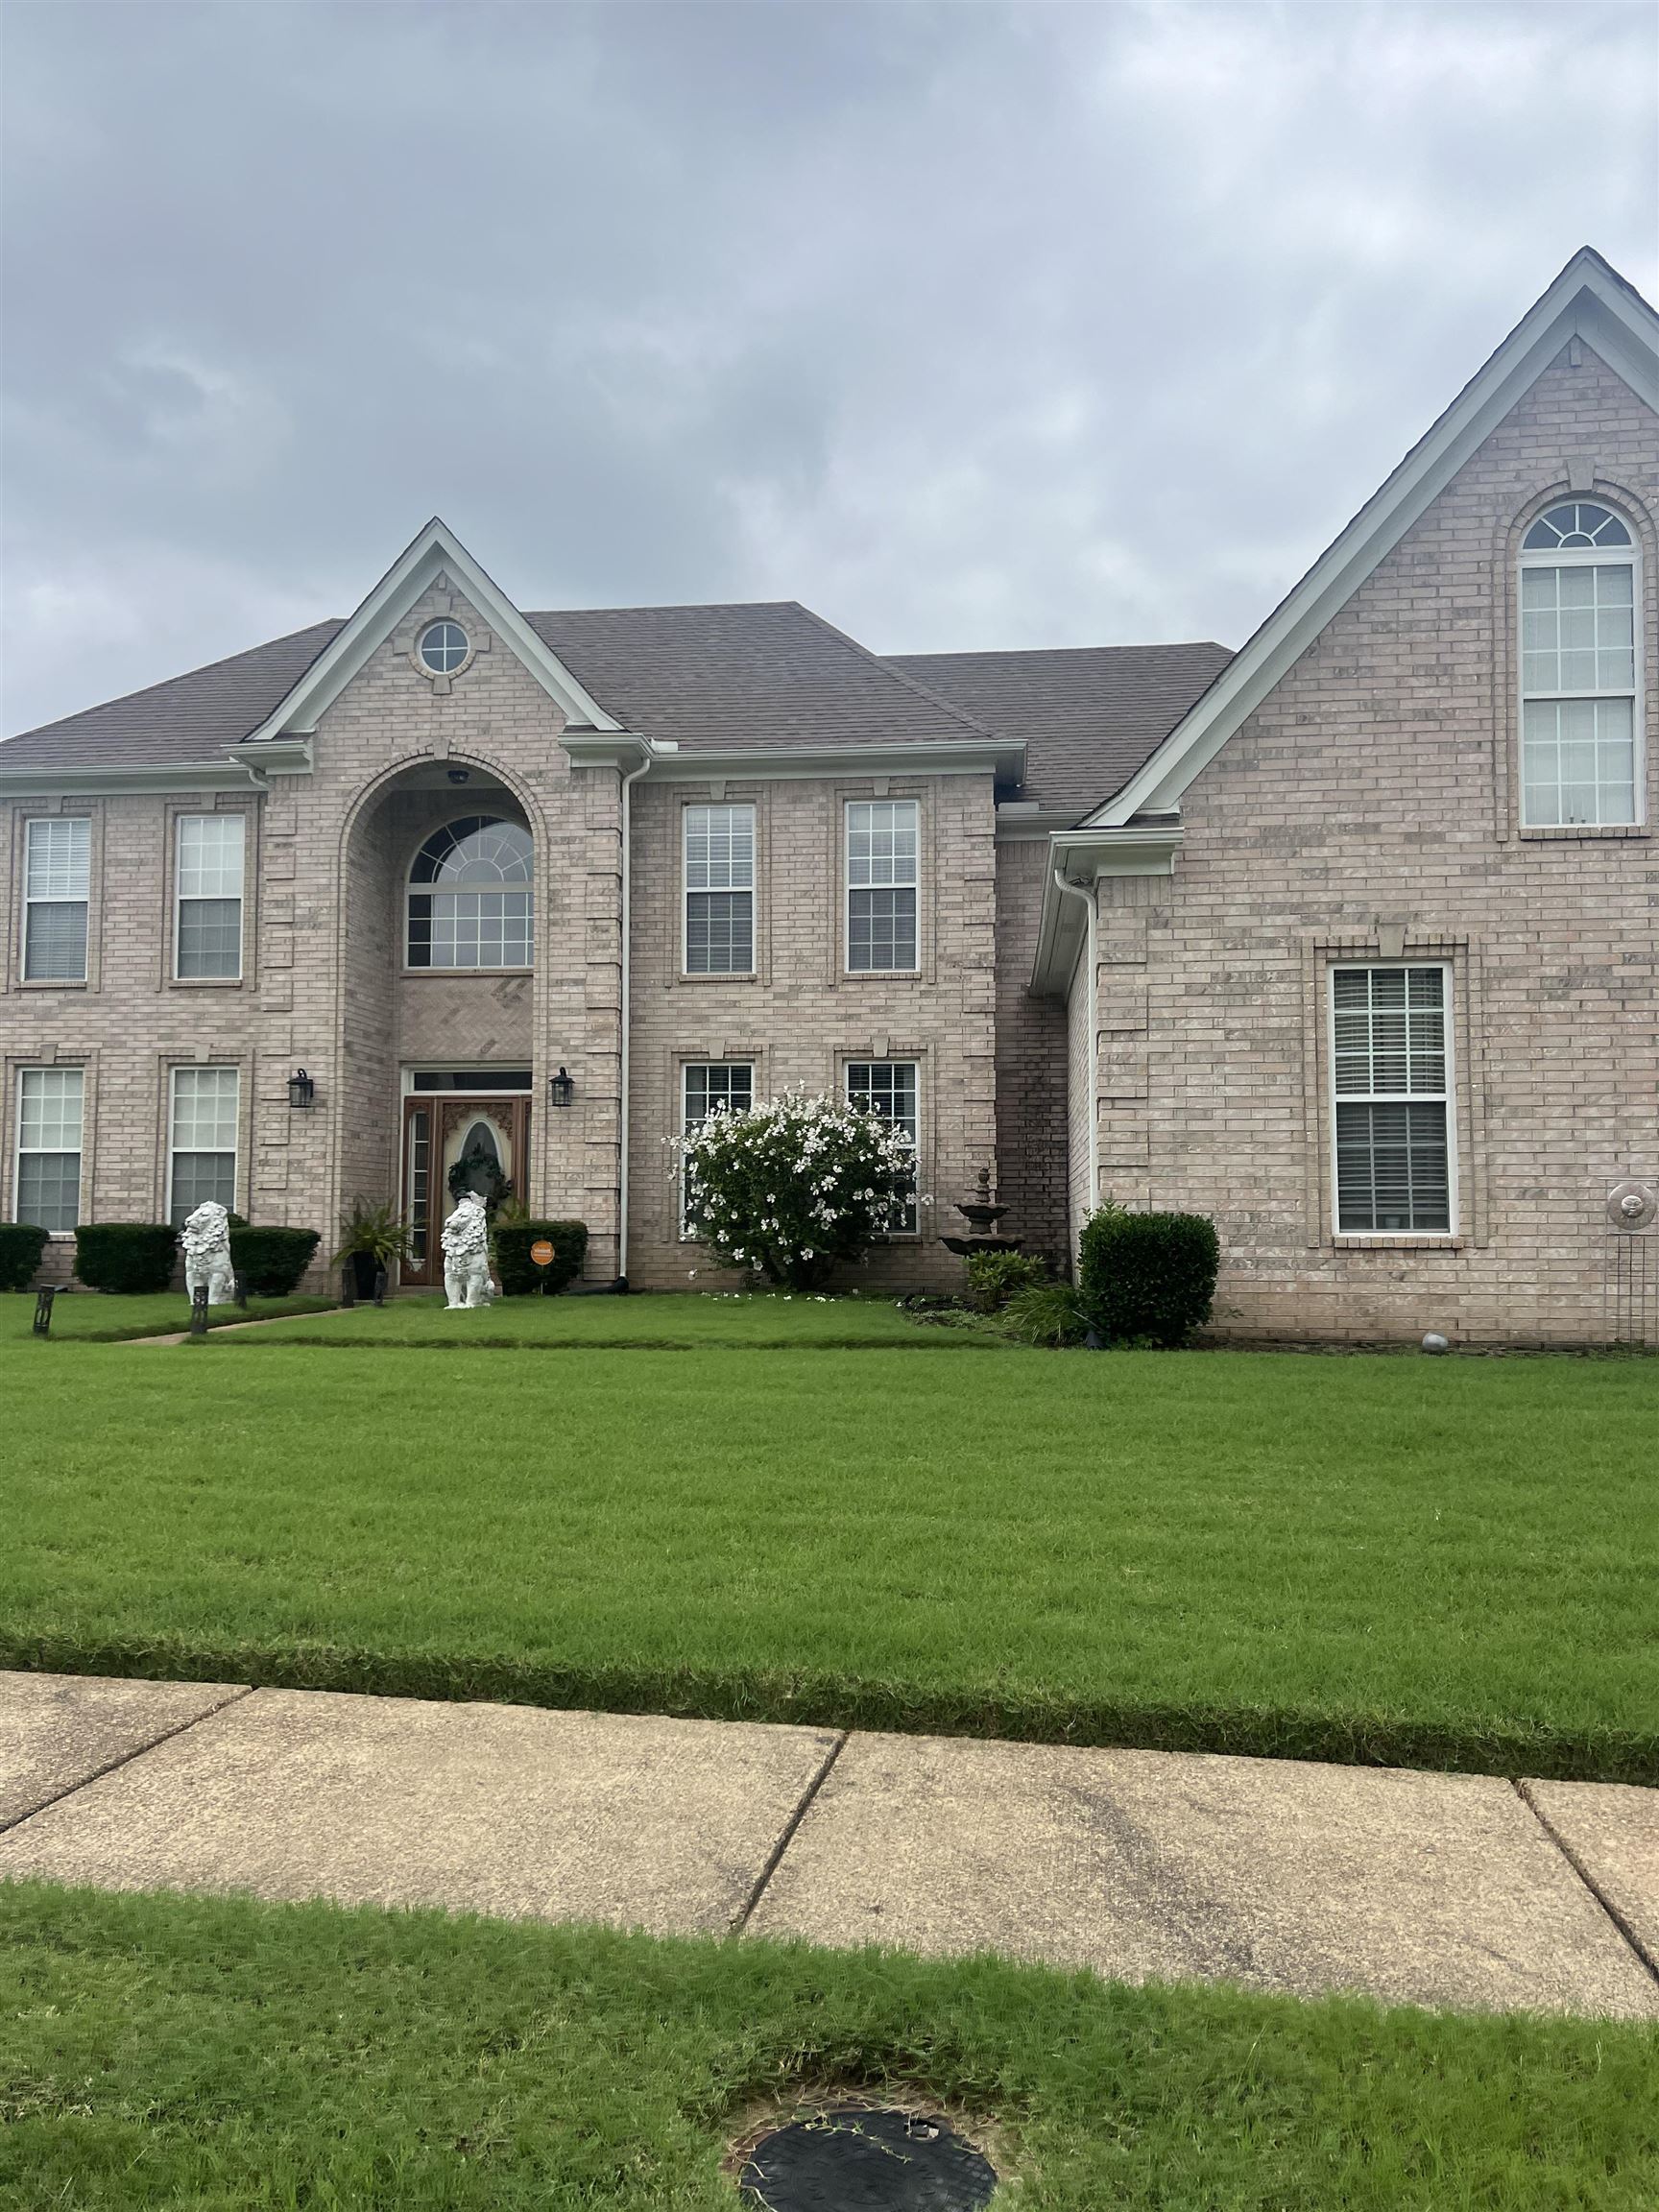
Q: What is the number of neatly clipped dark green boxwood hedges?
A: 5